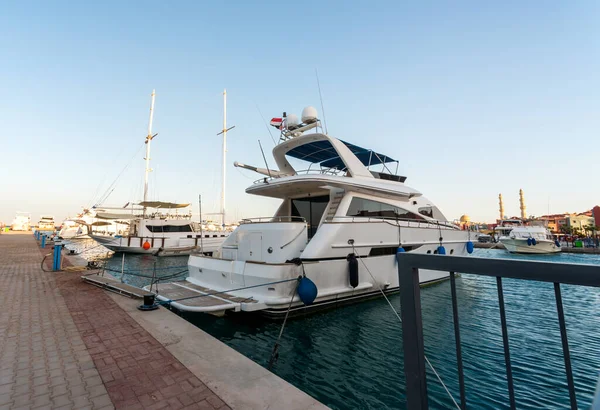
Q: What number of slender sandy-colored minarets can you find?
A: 2